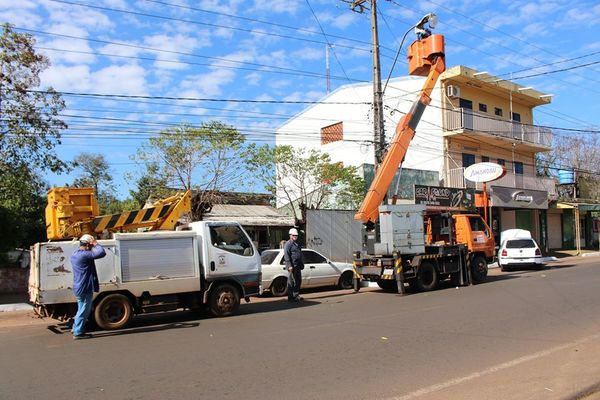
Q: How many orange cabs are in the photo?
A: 1